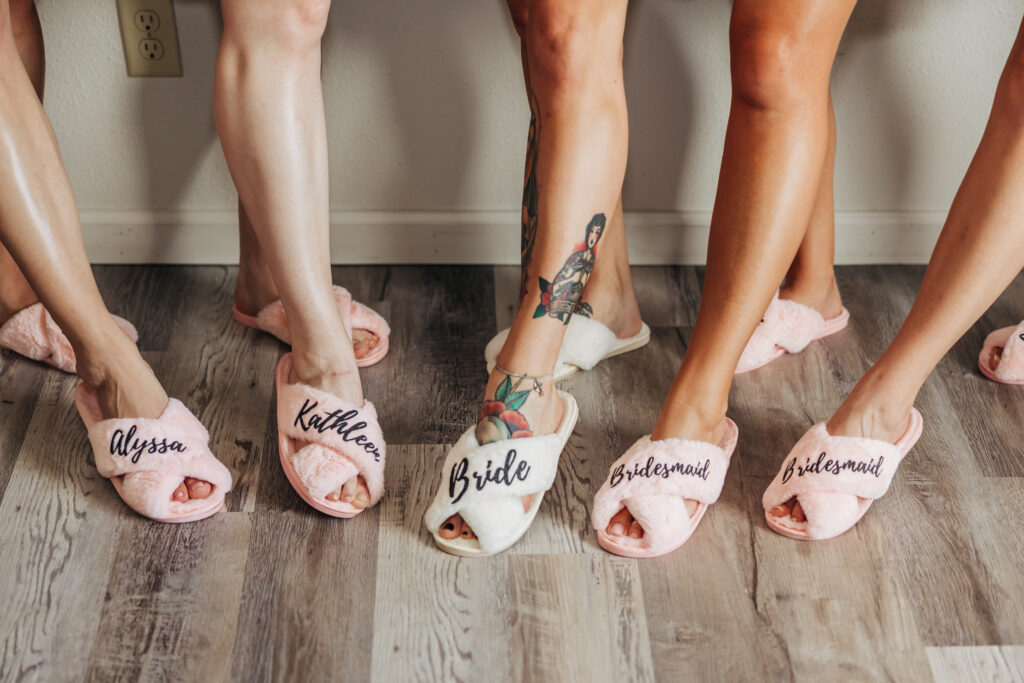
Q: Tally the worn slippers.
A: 10